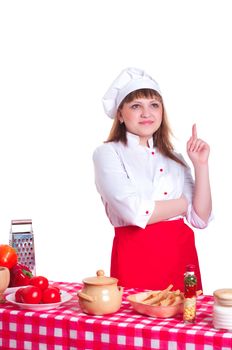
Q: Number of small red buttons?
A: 4